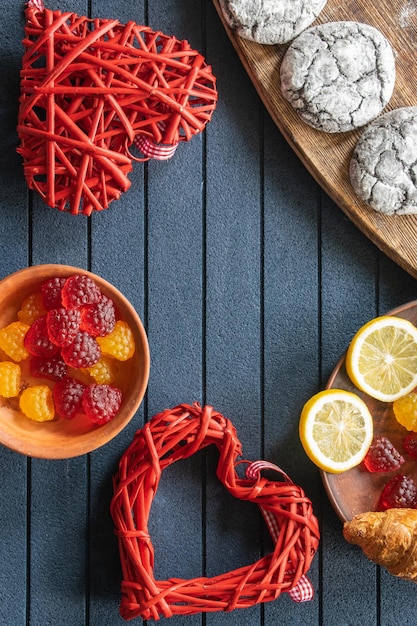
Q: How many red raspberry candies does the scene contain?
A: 12